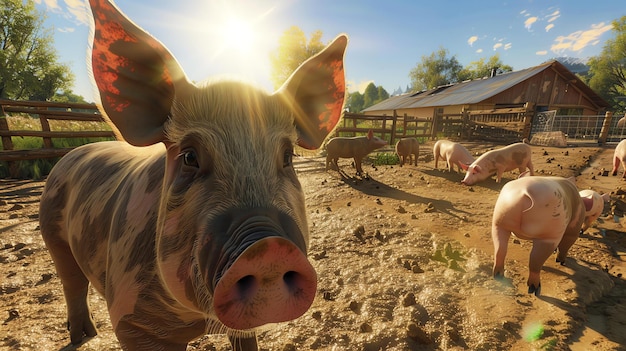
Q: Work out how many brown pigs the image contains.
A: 3